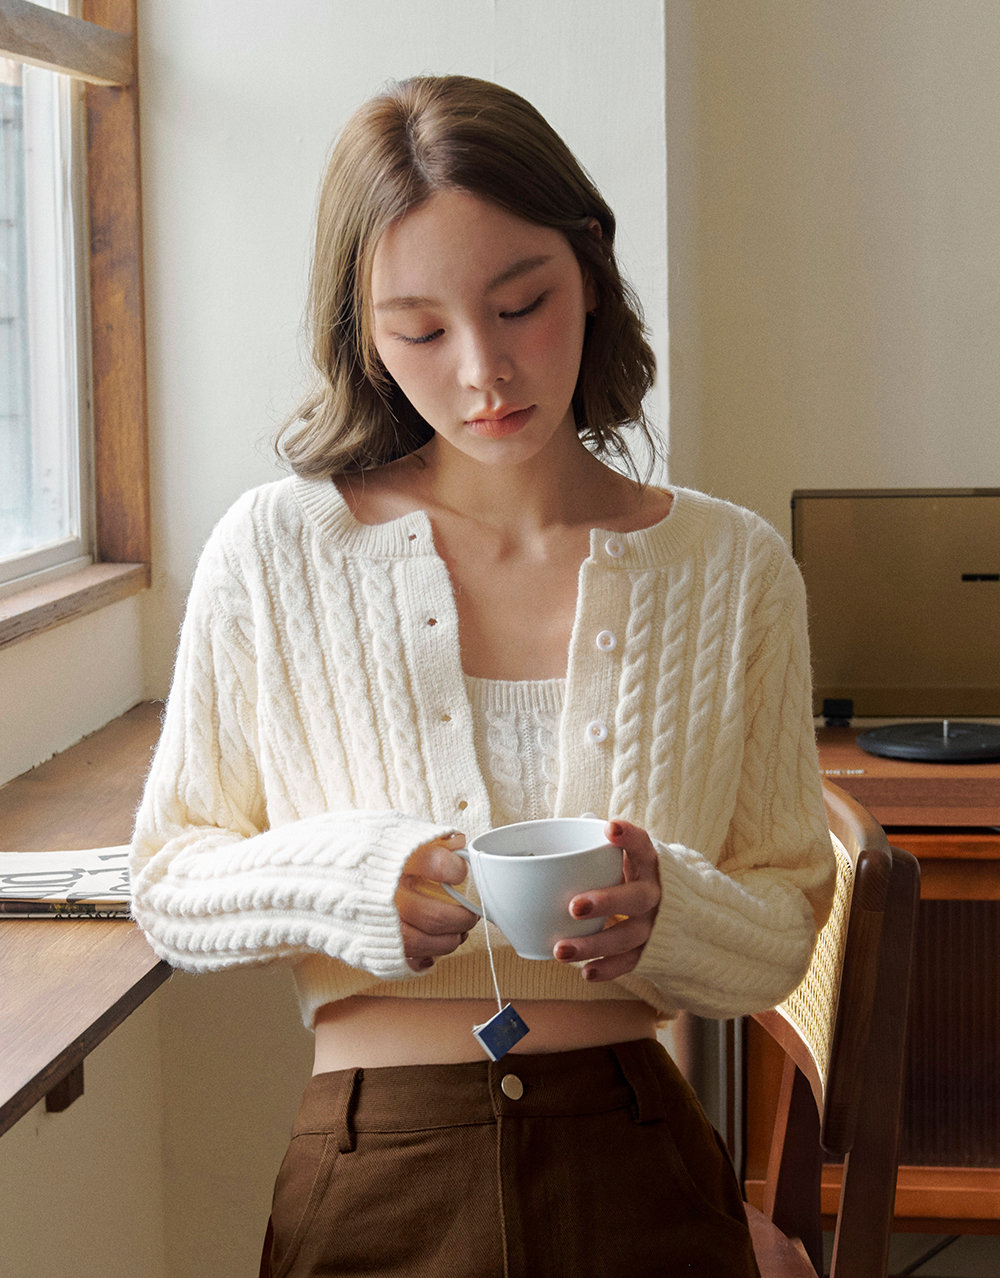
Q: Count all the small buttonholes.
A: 4